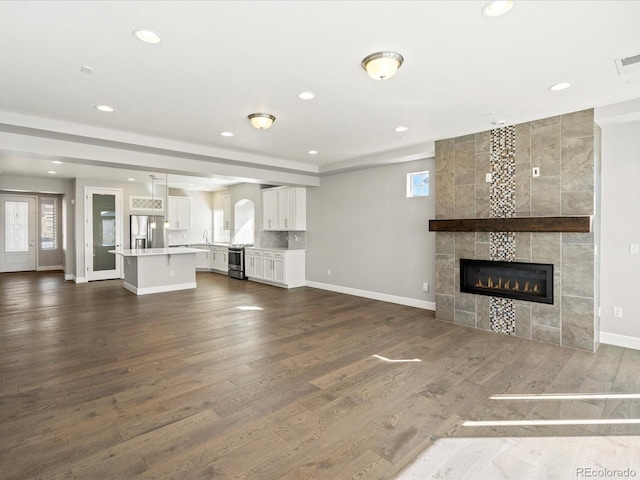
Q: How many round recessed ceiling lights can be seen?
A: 12